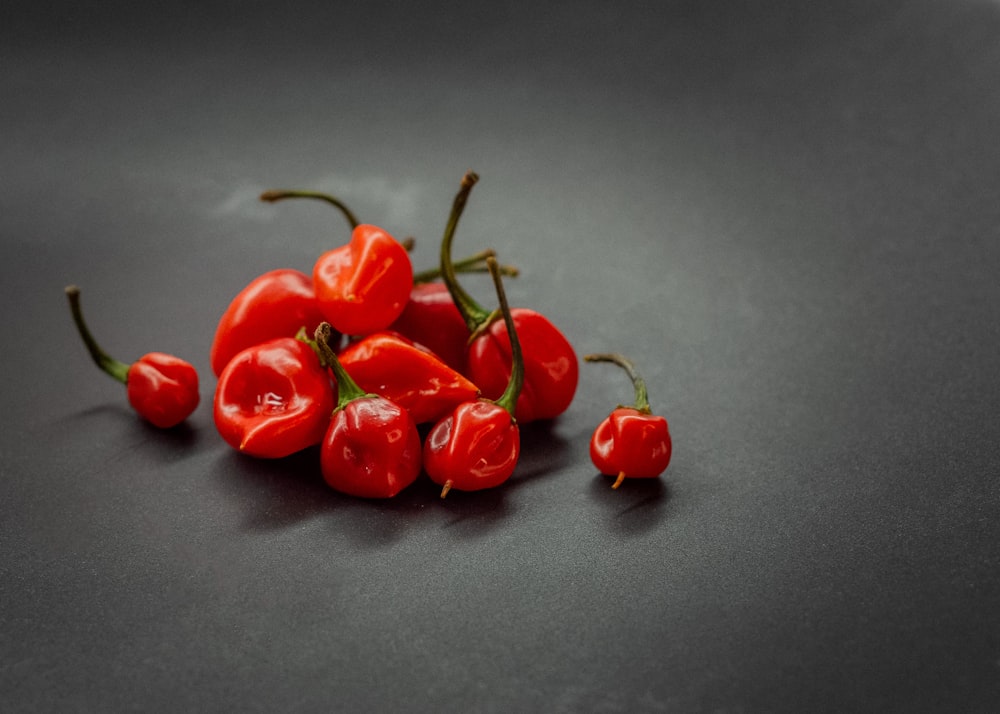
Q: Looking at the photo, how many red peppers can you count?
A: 10